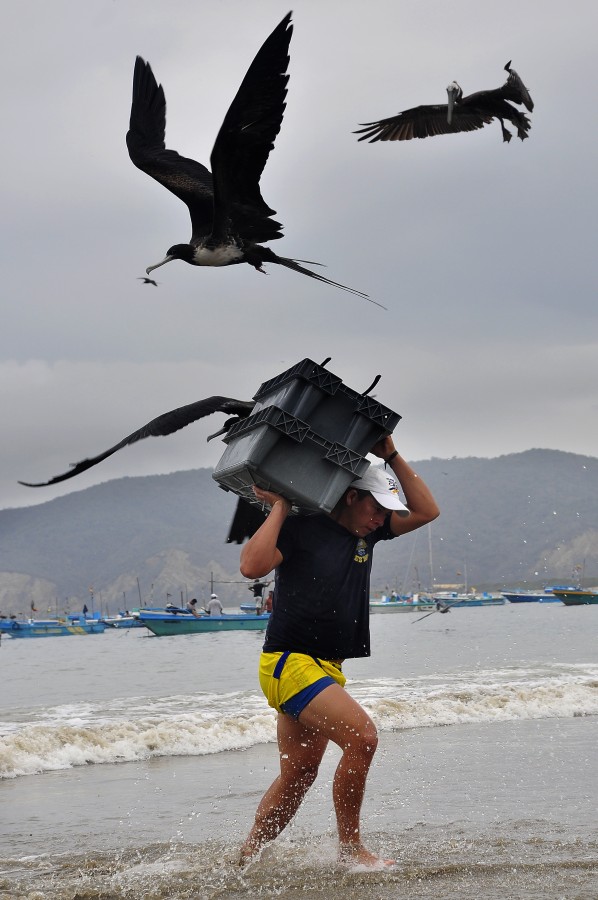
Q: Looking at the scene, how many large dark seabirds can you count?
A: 3